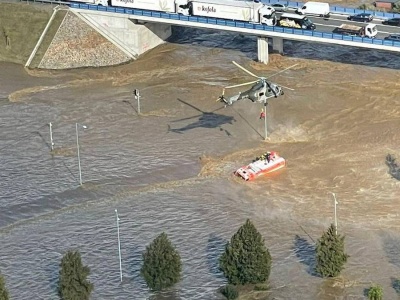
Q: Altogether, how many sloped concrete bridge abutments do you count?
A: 1